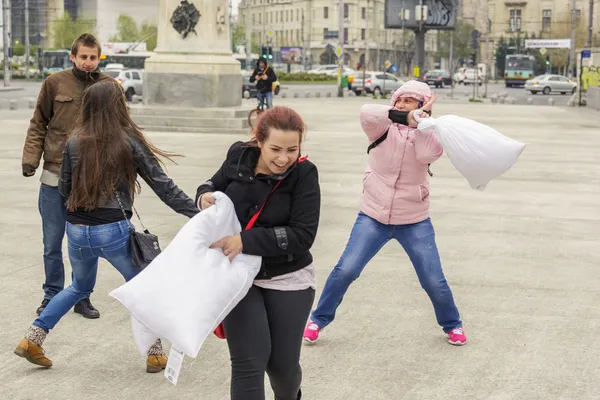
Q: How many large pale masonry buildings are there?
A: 2